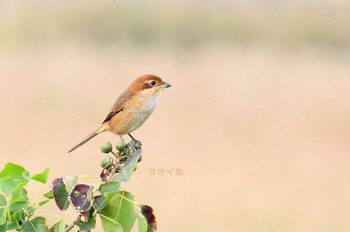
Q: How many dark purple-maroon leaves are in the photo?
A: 3